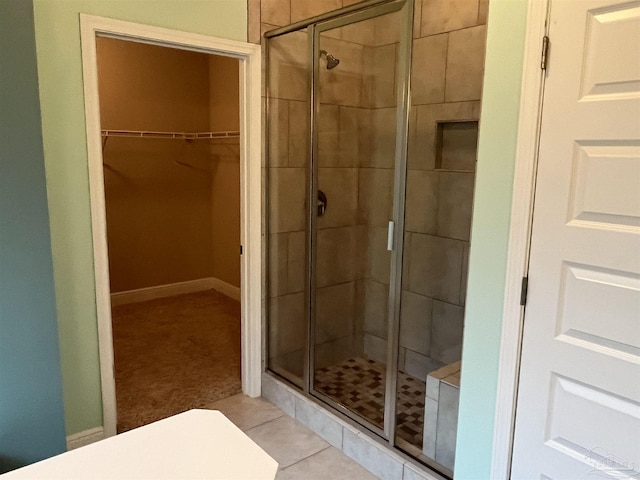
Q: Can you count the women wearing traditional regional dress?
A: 0